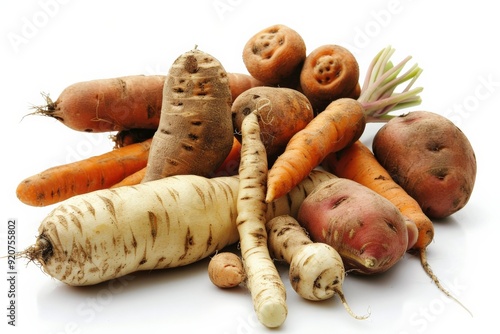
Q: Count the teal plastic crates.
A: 0